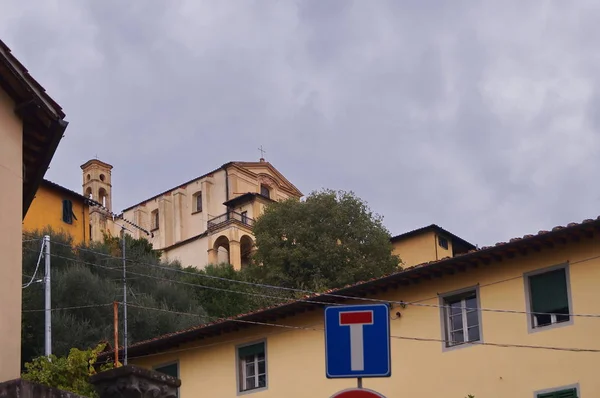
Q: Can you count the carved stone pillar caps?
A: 1